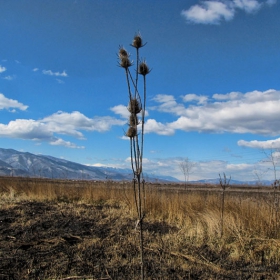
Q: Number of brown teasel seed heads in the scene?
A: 7